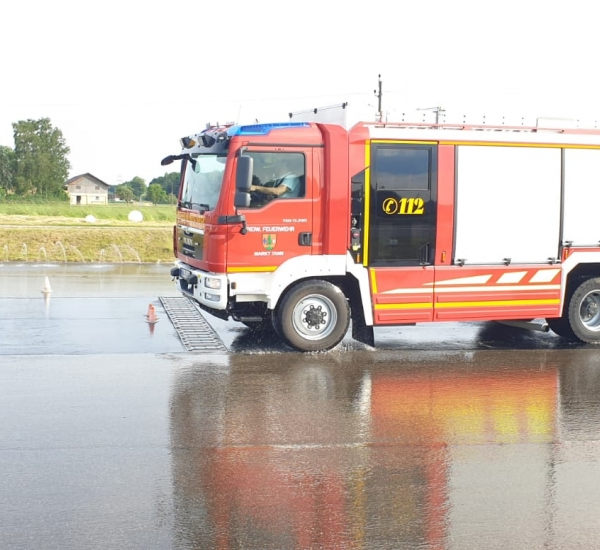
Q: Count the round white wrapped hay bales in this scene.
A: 2